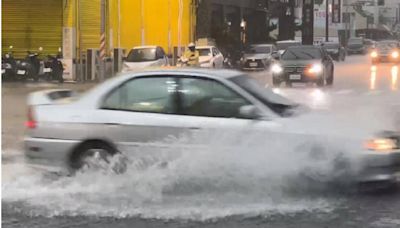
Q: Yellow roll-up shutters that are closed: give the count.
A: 2